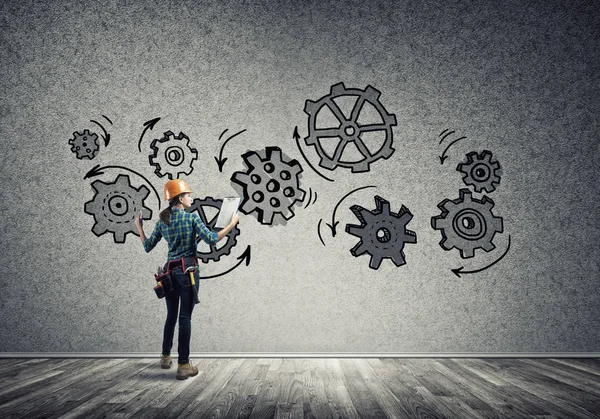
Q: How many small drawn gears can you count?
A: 3